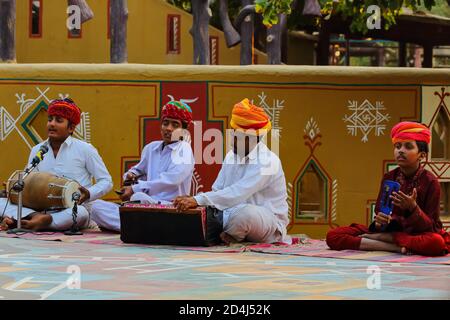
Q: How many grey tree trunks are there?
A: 5